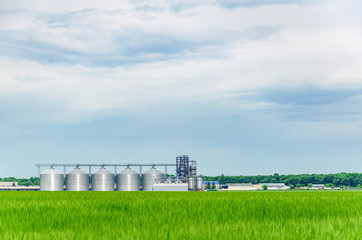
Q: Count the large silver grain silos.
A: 5